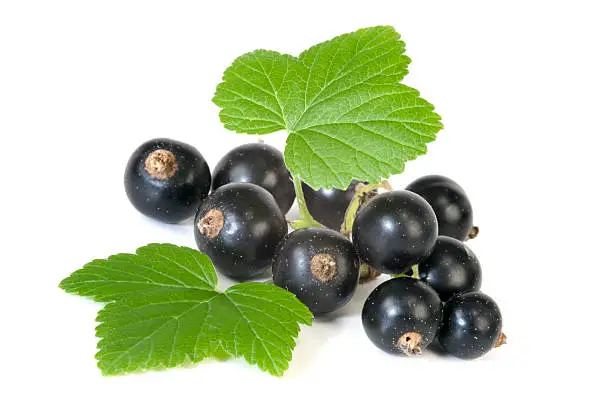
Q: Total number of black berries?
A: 10